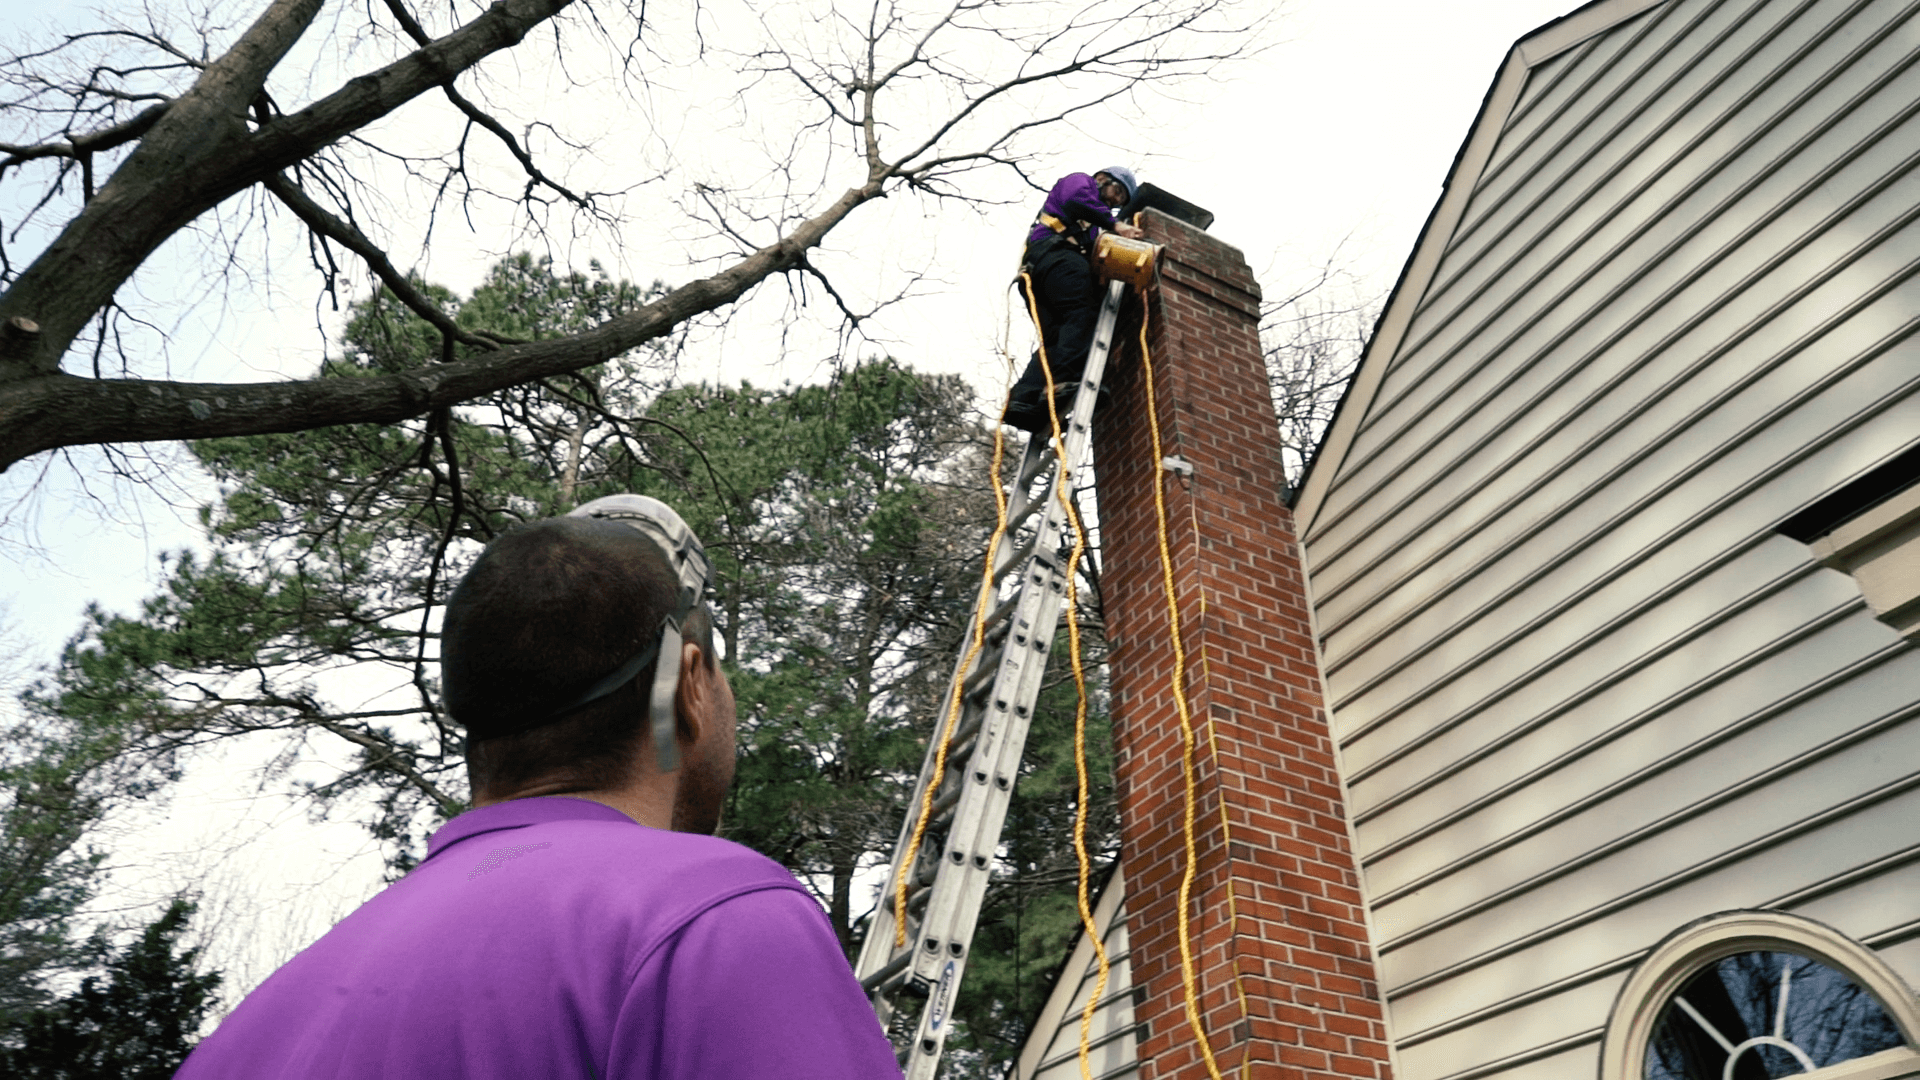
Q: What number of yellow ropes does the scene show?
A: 3